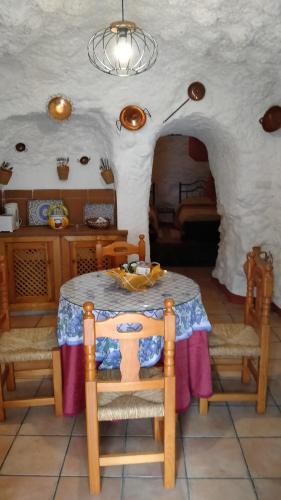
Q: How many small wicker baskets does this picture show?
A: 3